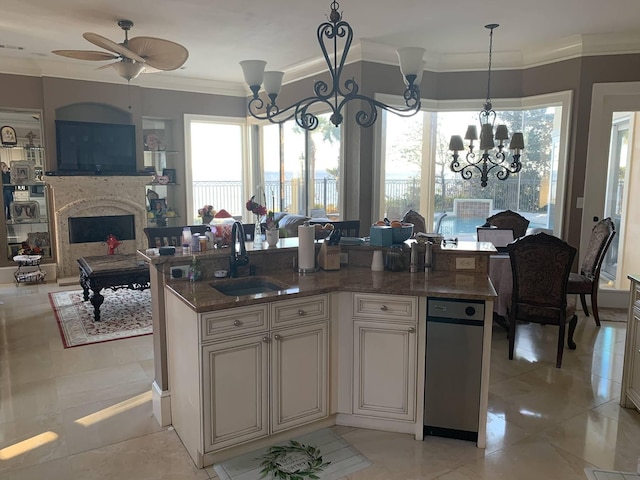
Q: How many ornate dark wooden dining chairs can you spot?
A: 4